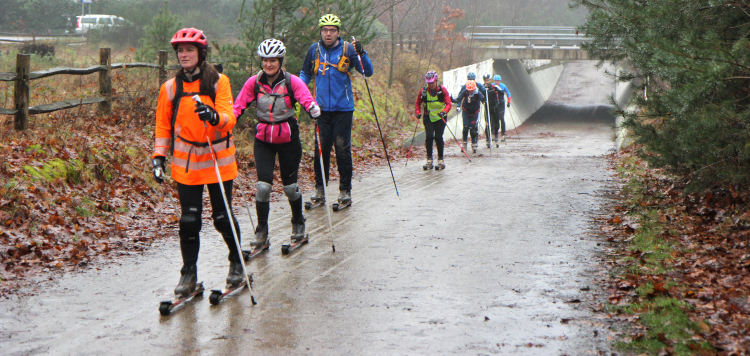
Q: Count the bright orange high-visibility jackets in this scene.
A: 1